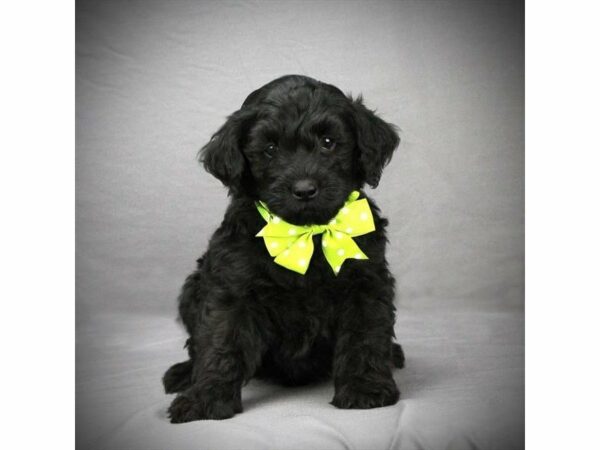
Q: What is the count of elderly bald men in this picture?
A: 0